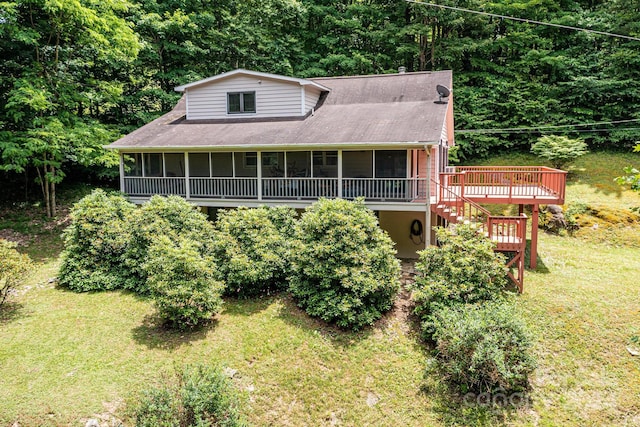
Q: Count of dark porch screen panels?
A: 11